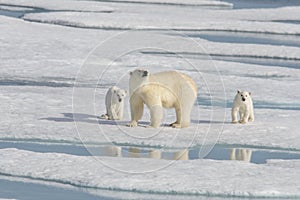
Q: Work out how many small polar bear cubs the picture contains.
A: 2